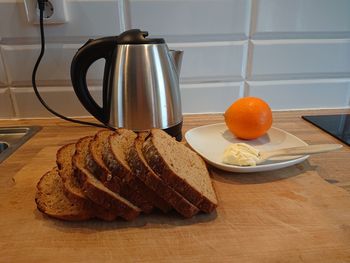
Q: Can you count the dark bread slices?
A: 7